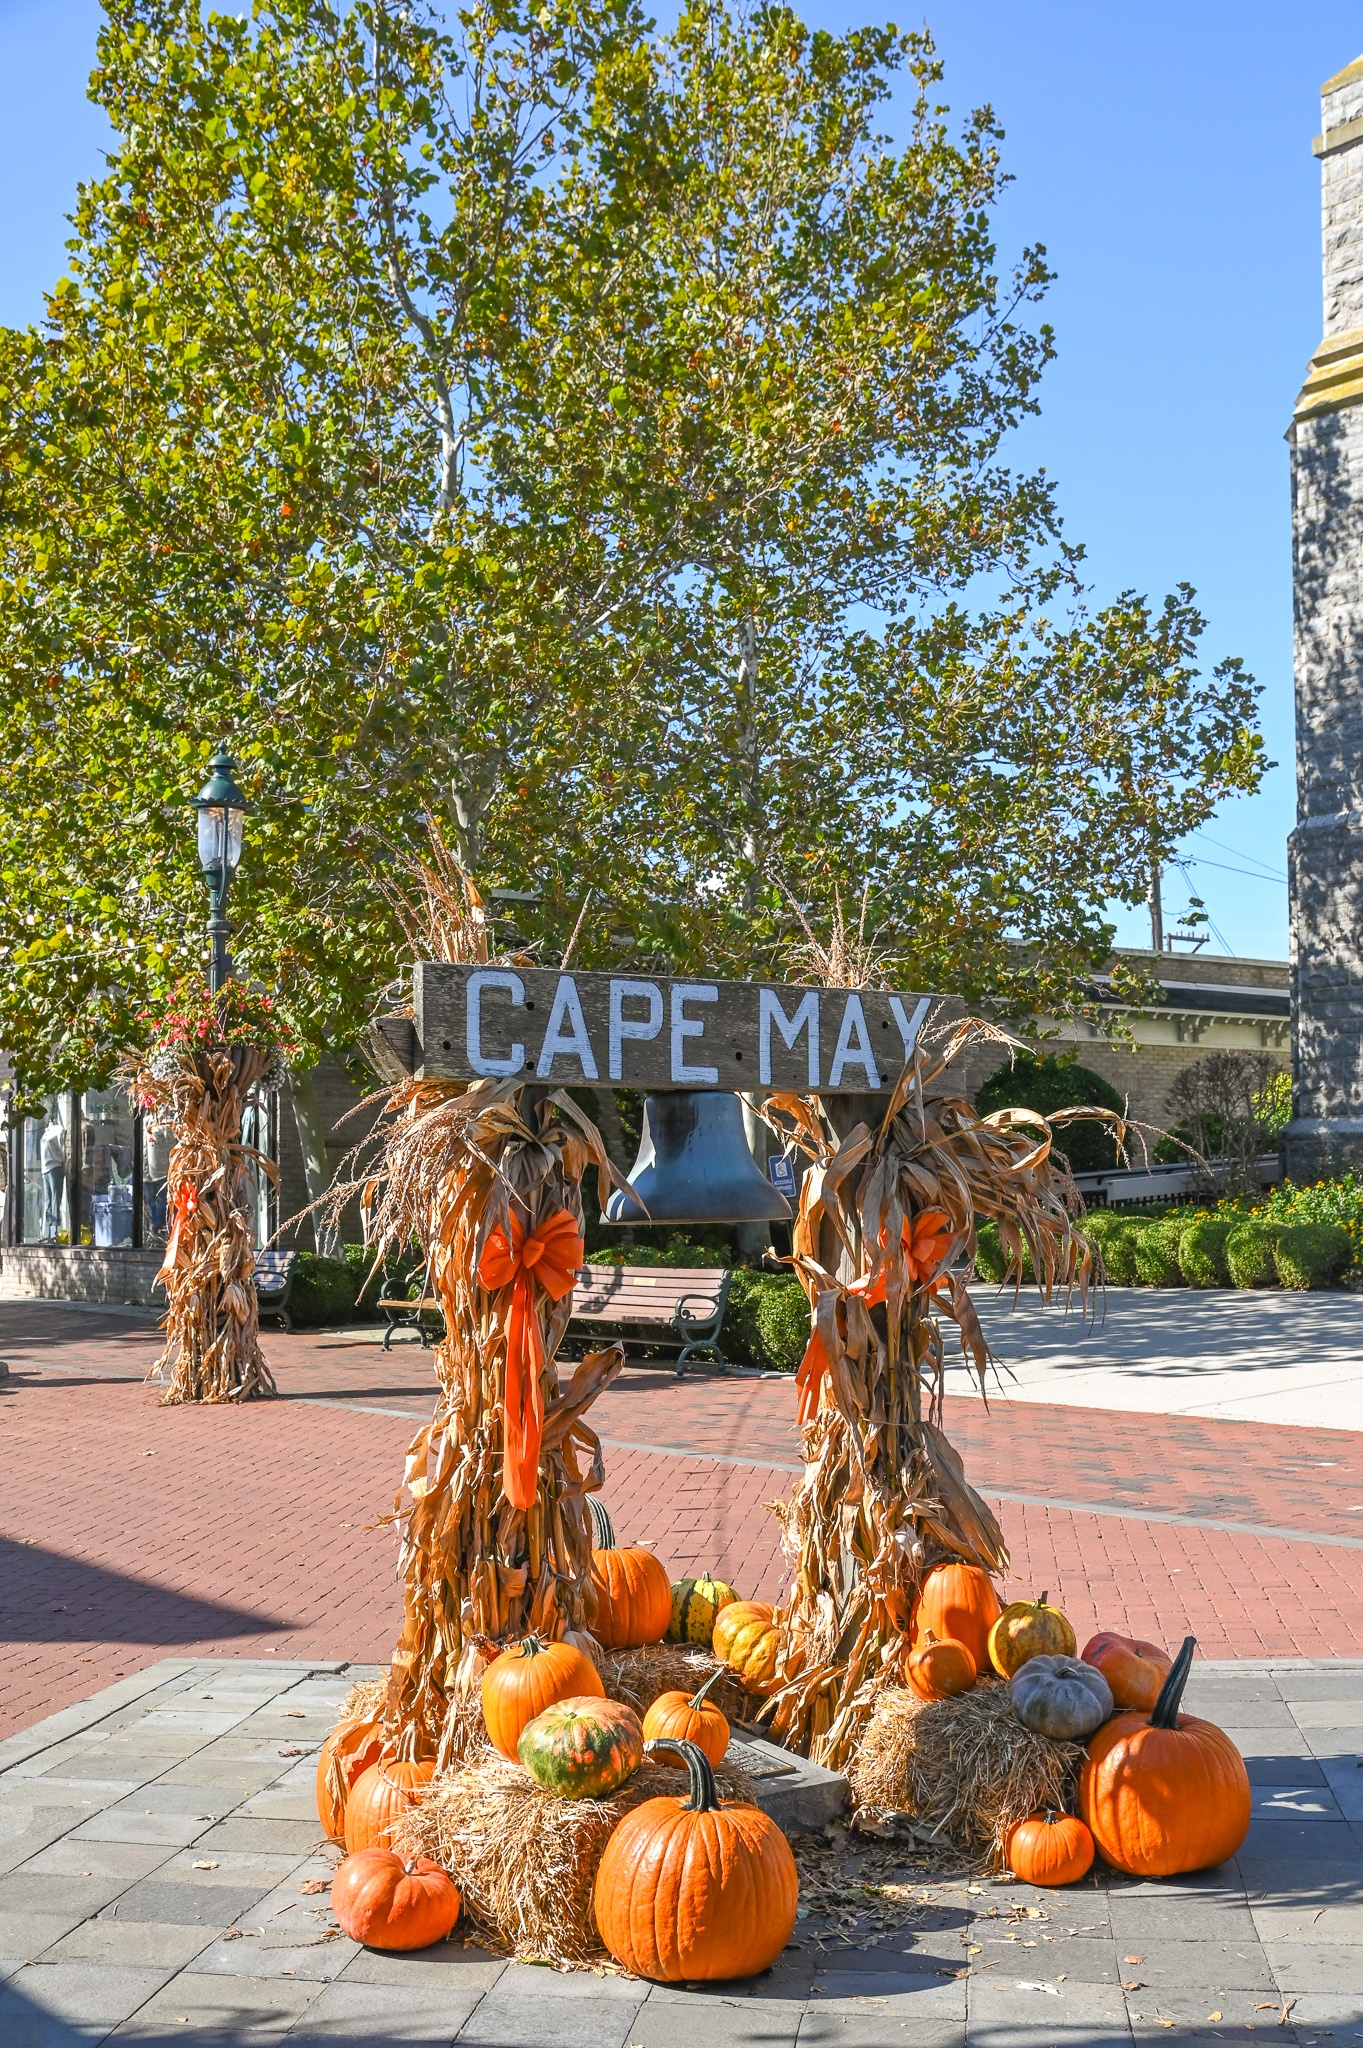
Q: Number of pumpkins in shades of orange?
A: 13